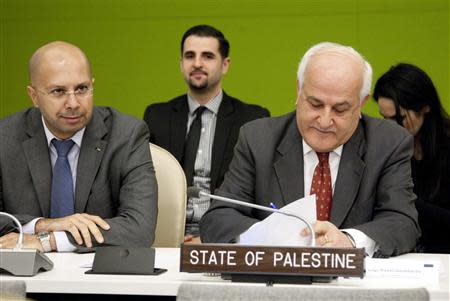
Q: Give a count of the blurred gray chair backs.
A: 2